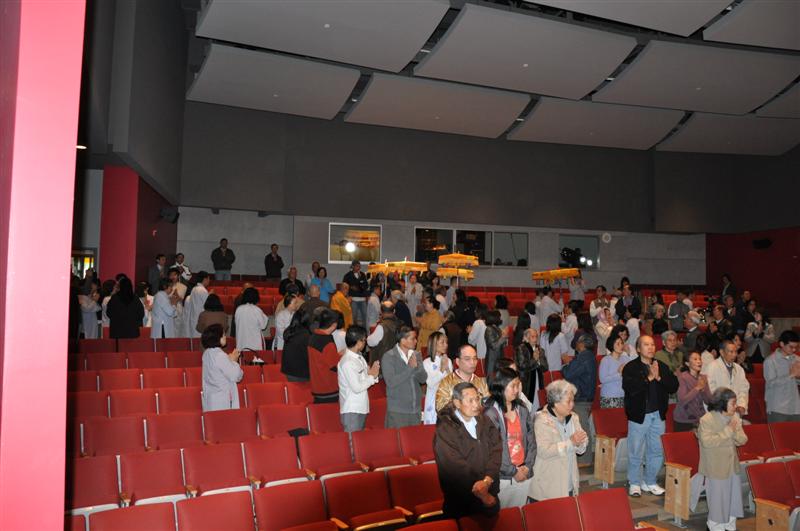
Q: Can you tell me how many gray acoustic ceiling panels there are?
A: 10